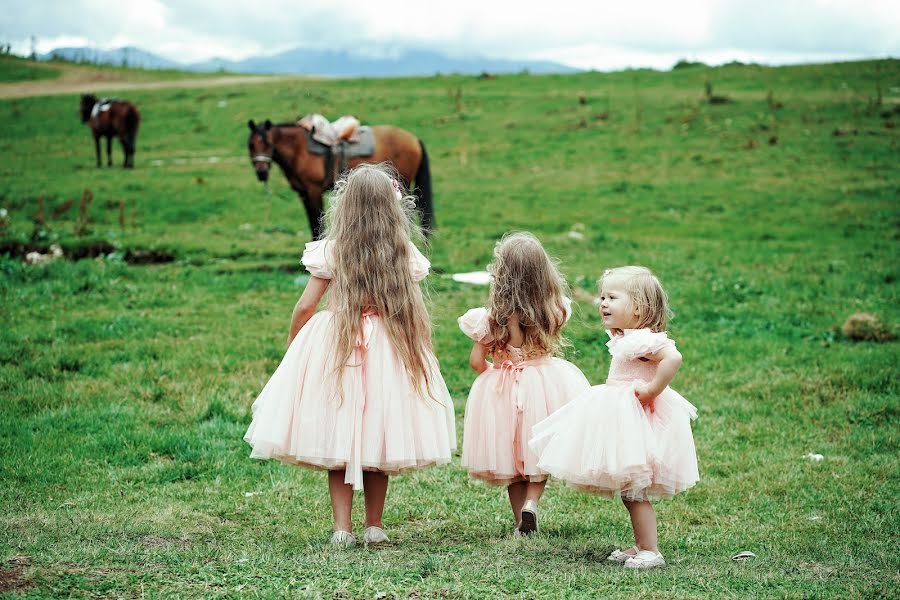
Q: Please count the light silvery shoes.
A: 6